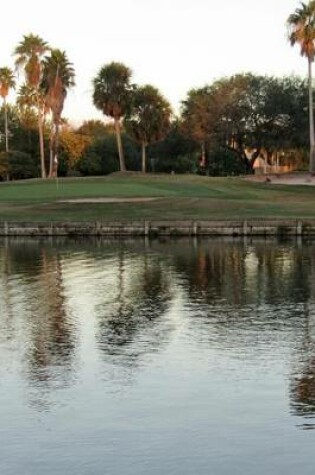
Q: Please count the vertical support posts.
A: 7